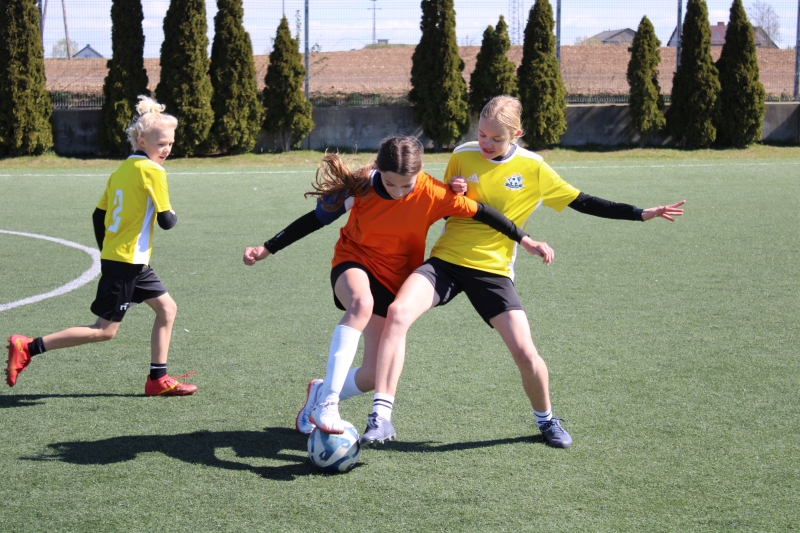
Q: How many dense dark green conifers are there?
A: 11